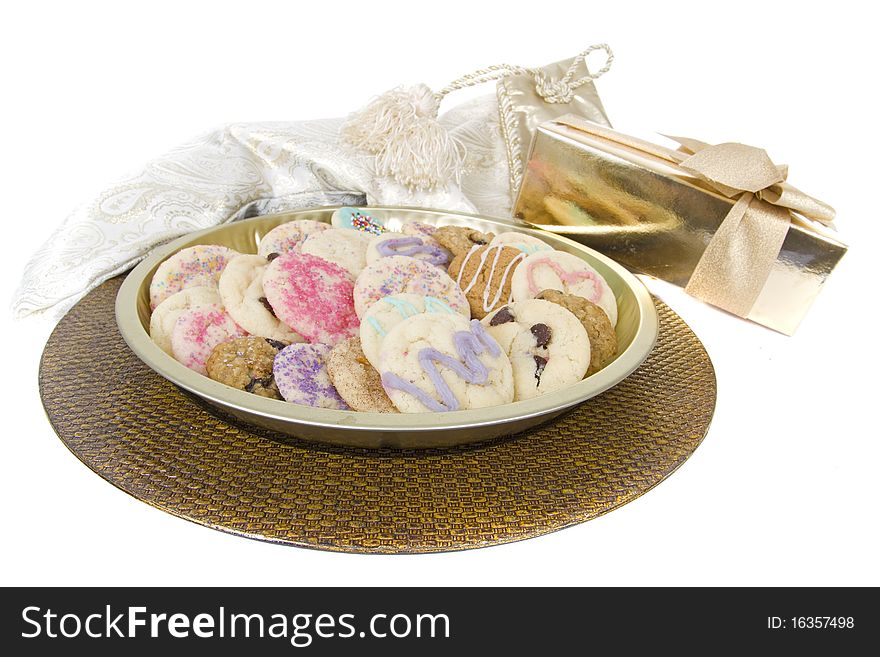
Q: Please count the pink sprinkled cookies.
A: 2